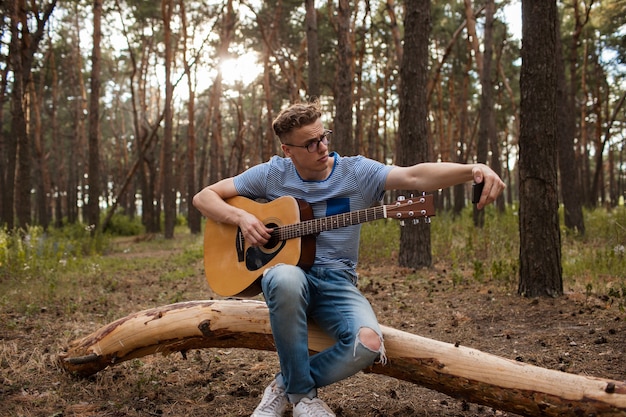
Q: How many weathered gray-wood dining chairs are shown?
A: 0